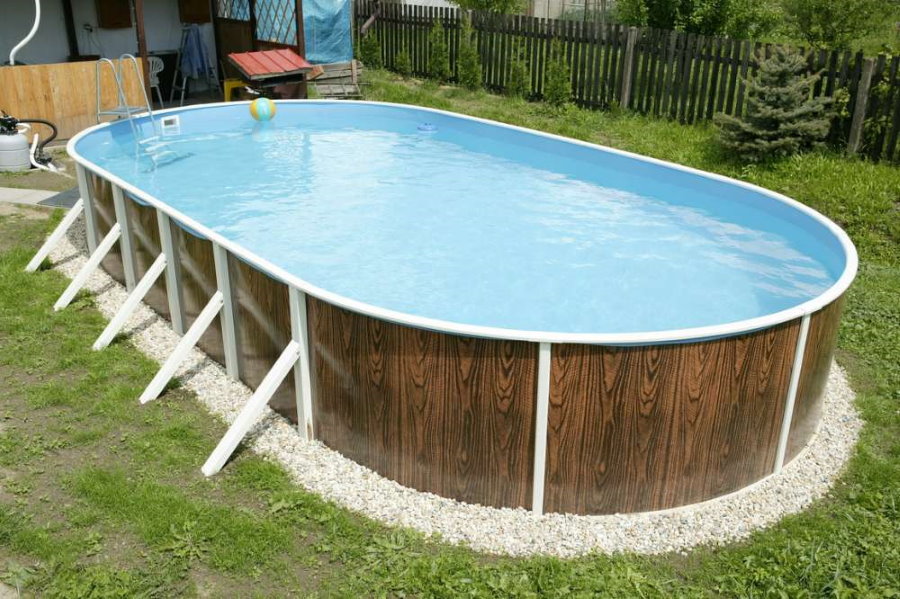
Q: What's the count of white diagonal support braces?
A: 5